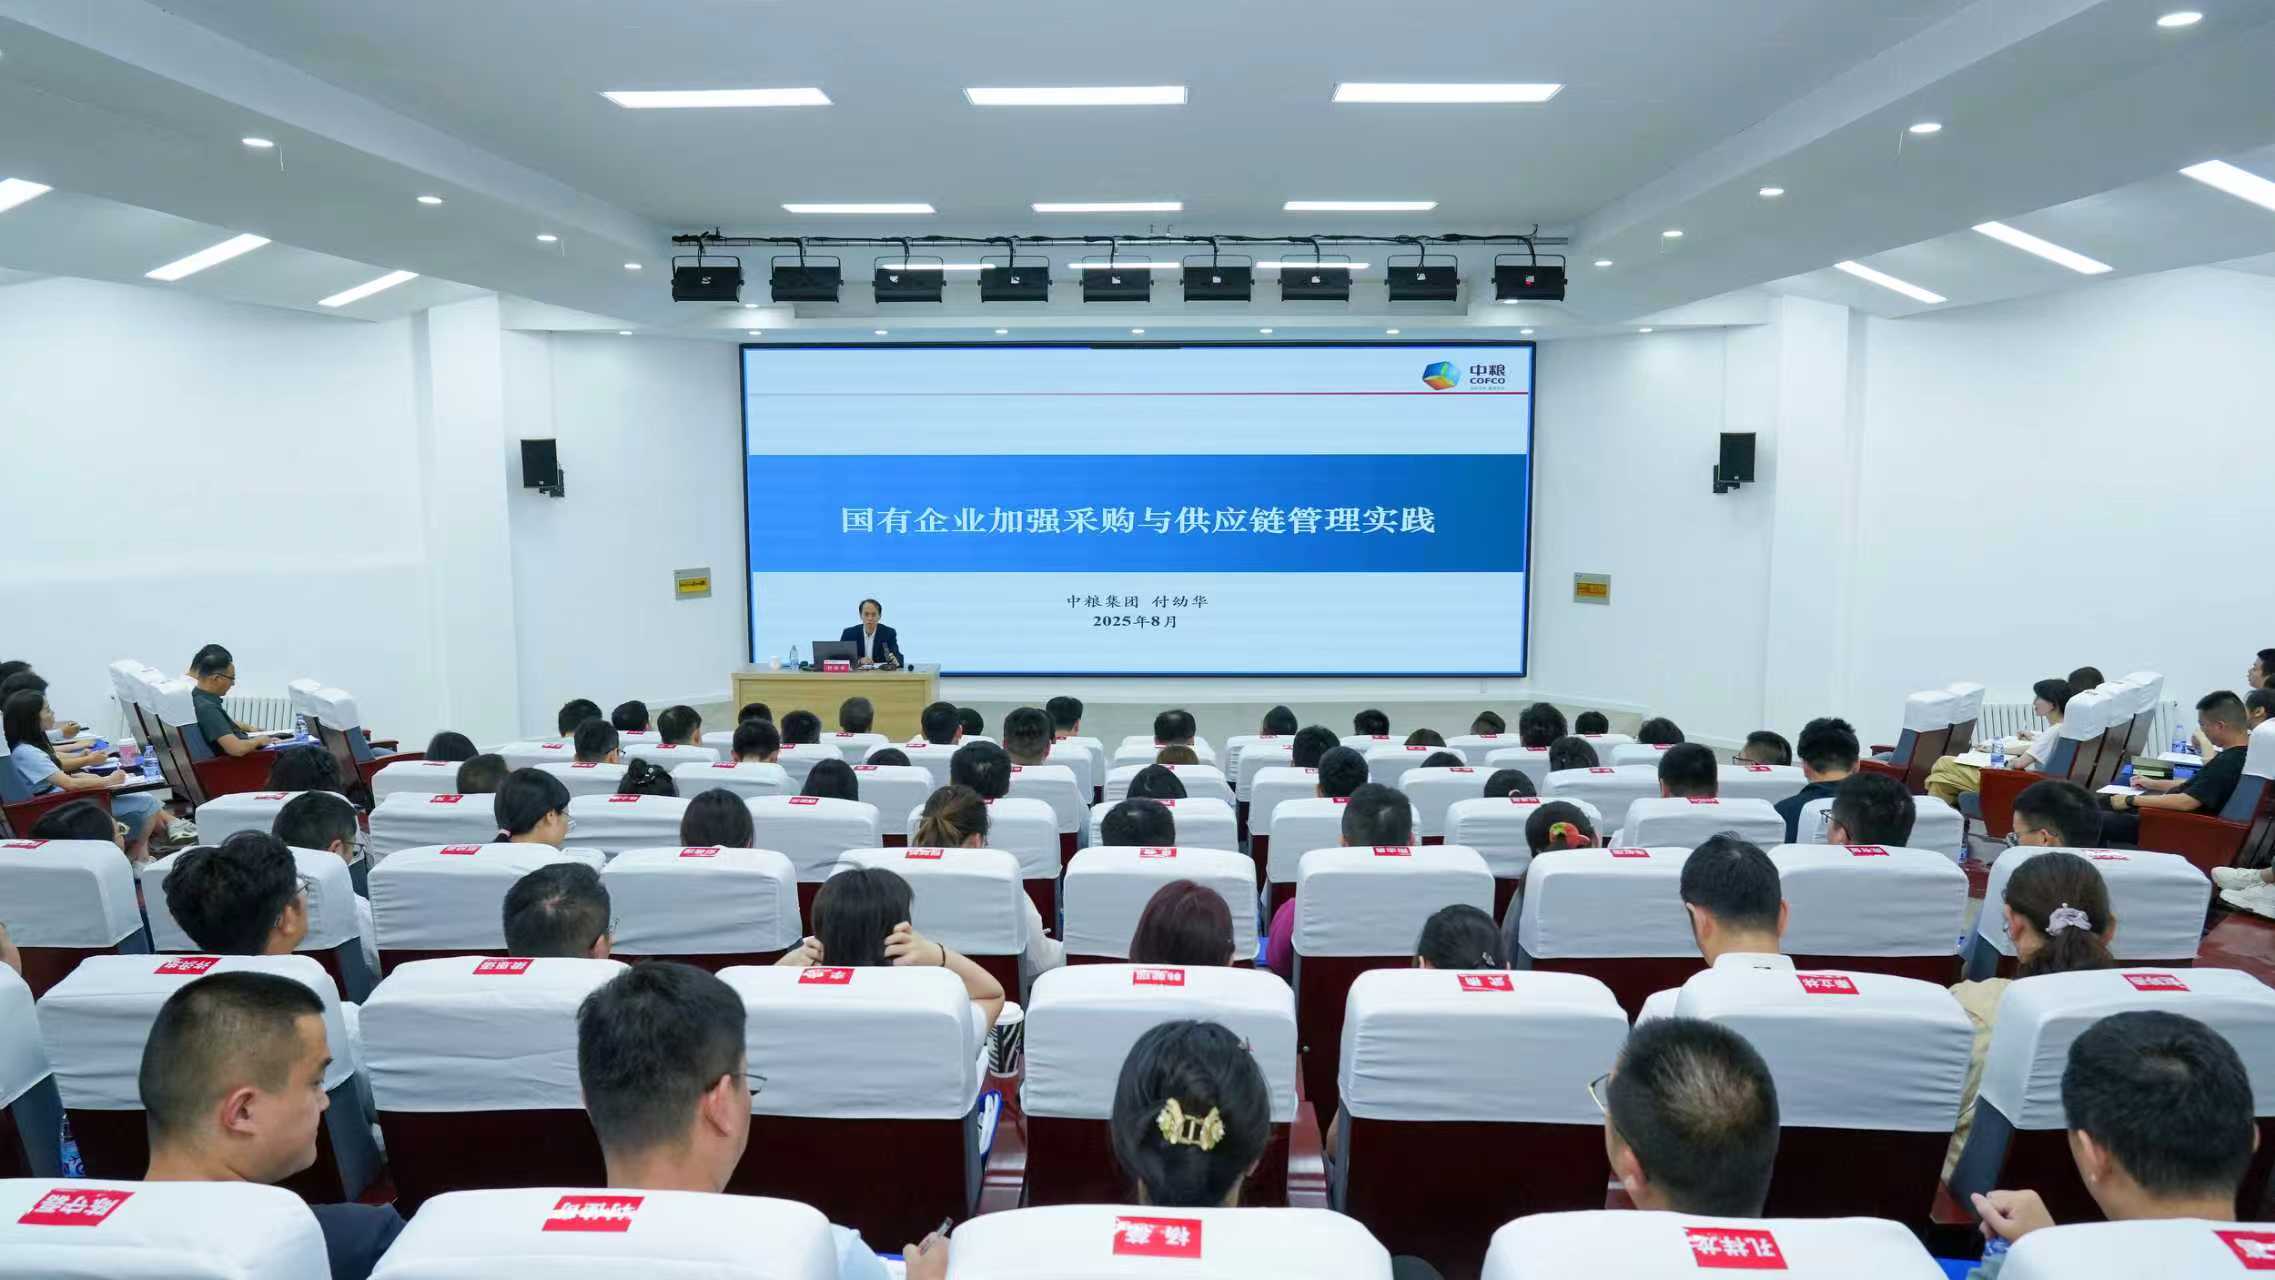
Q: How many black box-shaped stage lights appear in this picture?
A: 9